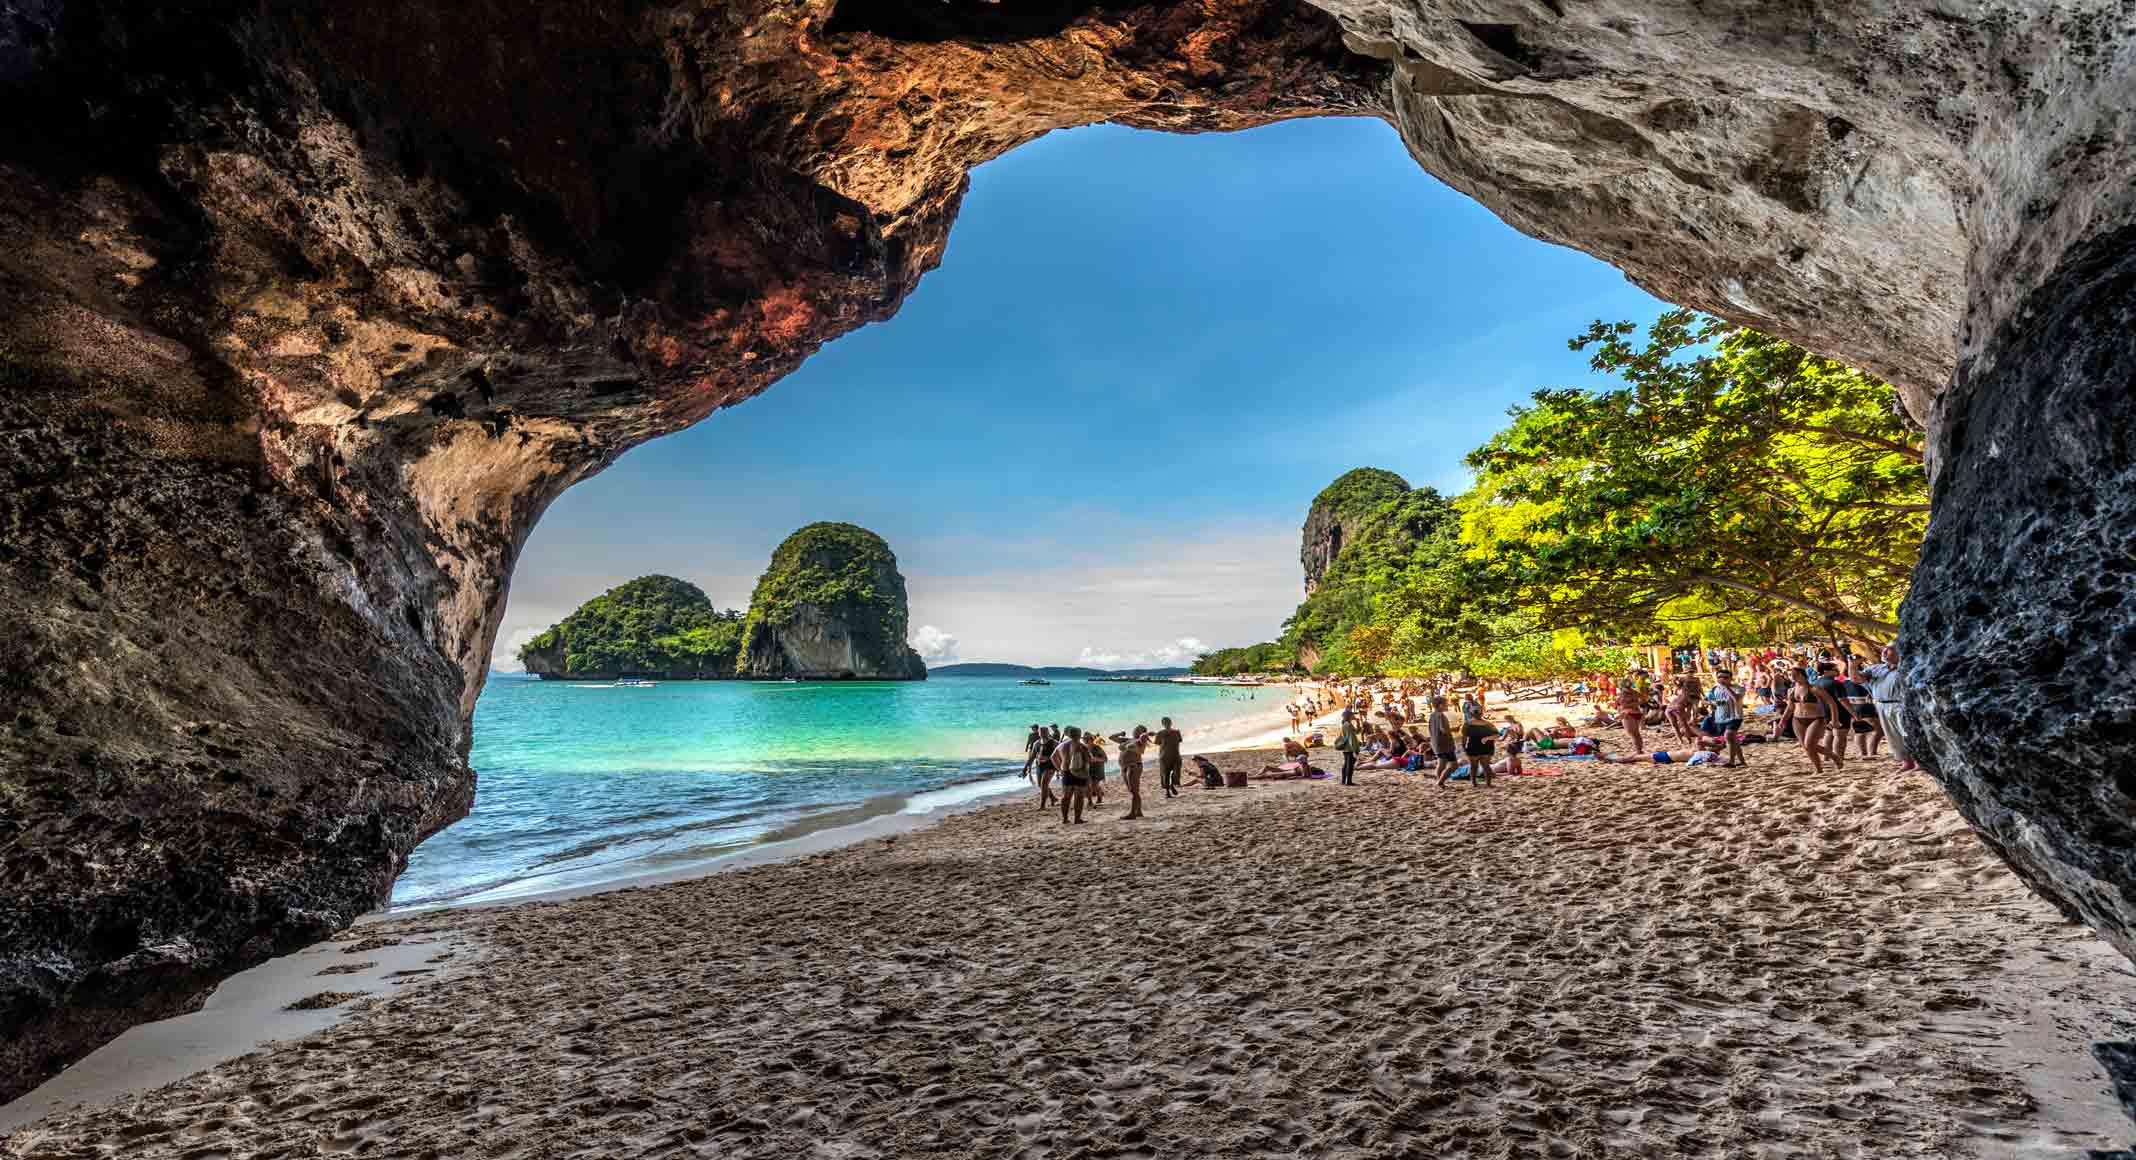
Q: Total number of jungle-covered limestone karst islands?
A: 2